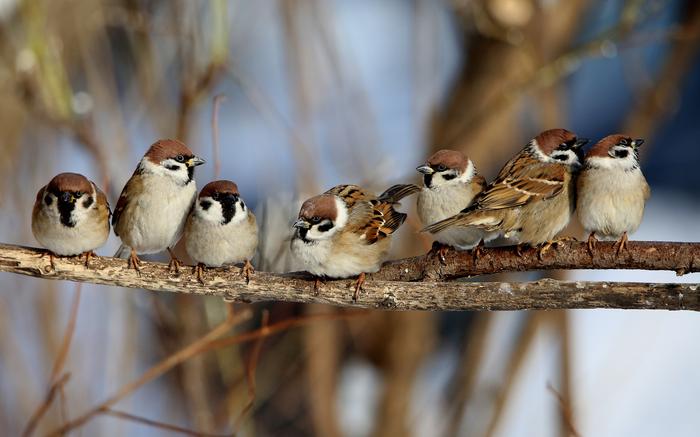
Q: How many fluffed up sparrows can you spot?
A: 7